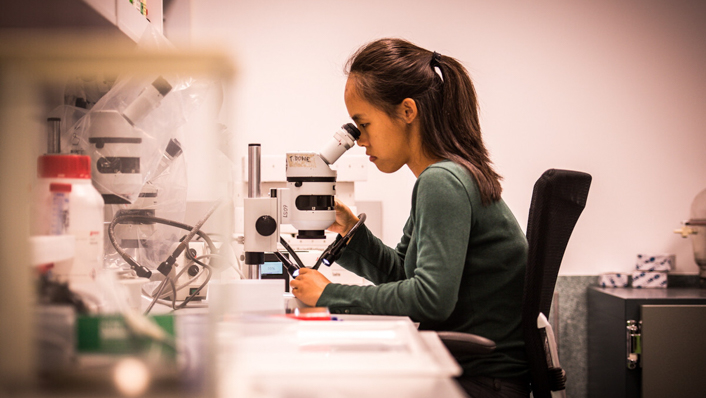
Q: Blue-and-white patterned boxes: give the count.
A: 3